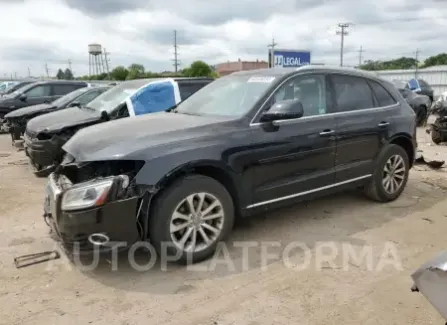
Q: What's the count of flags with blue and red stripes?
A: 0